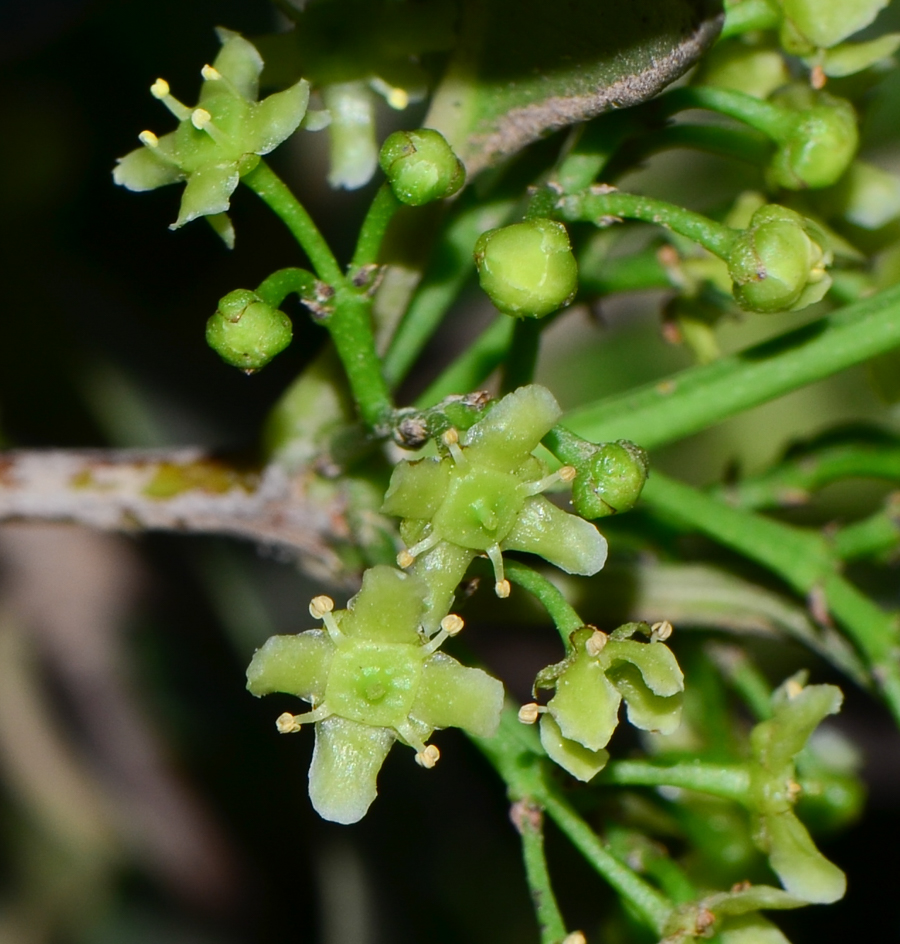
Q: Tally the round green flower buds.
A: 6